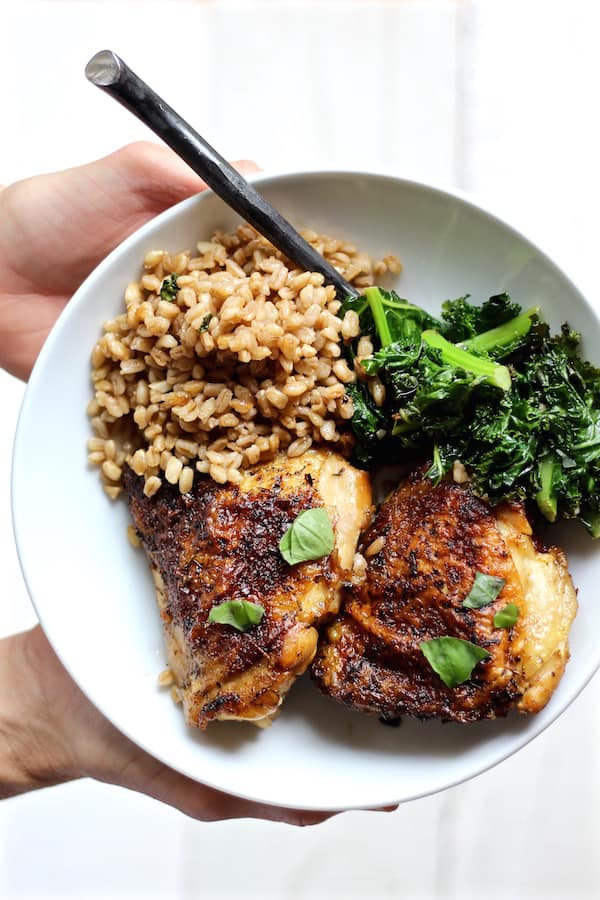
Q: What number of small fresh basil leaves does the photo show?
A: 5